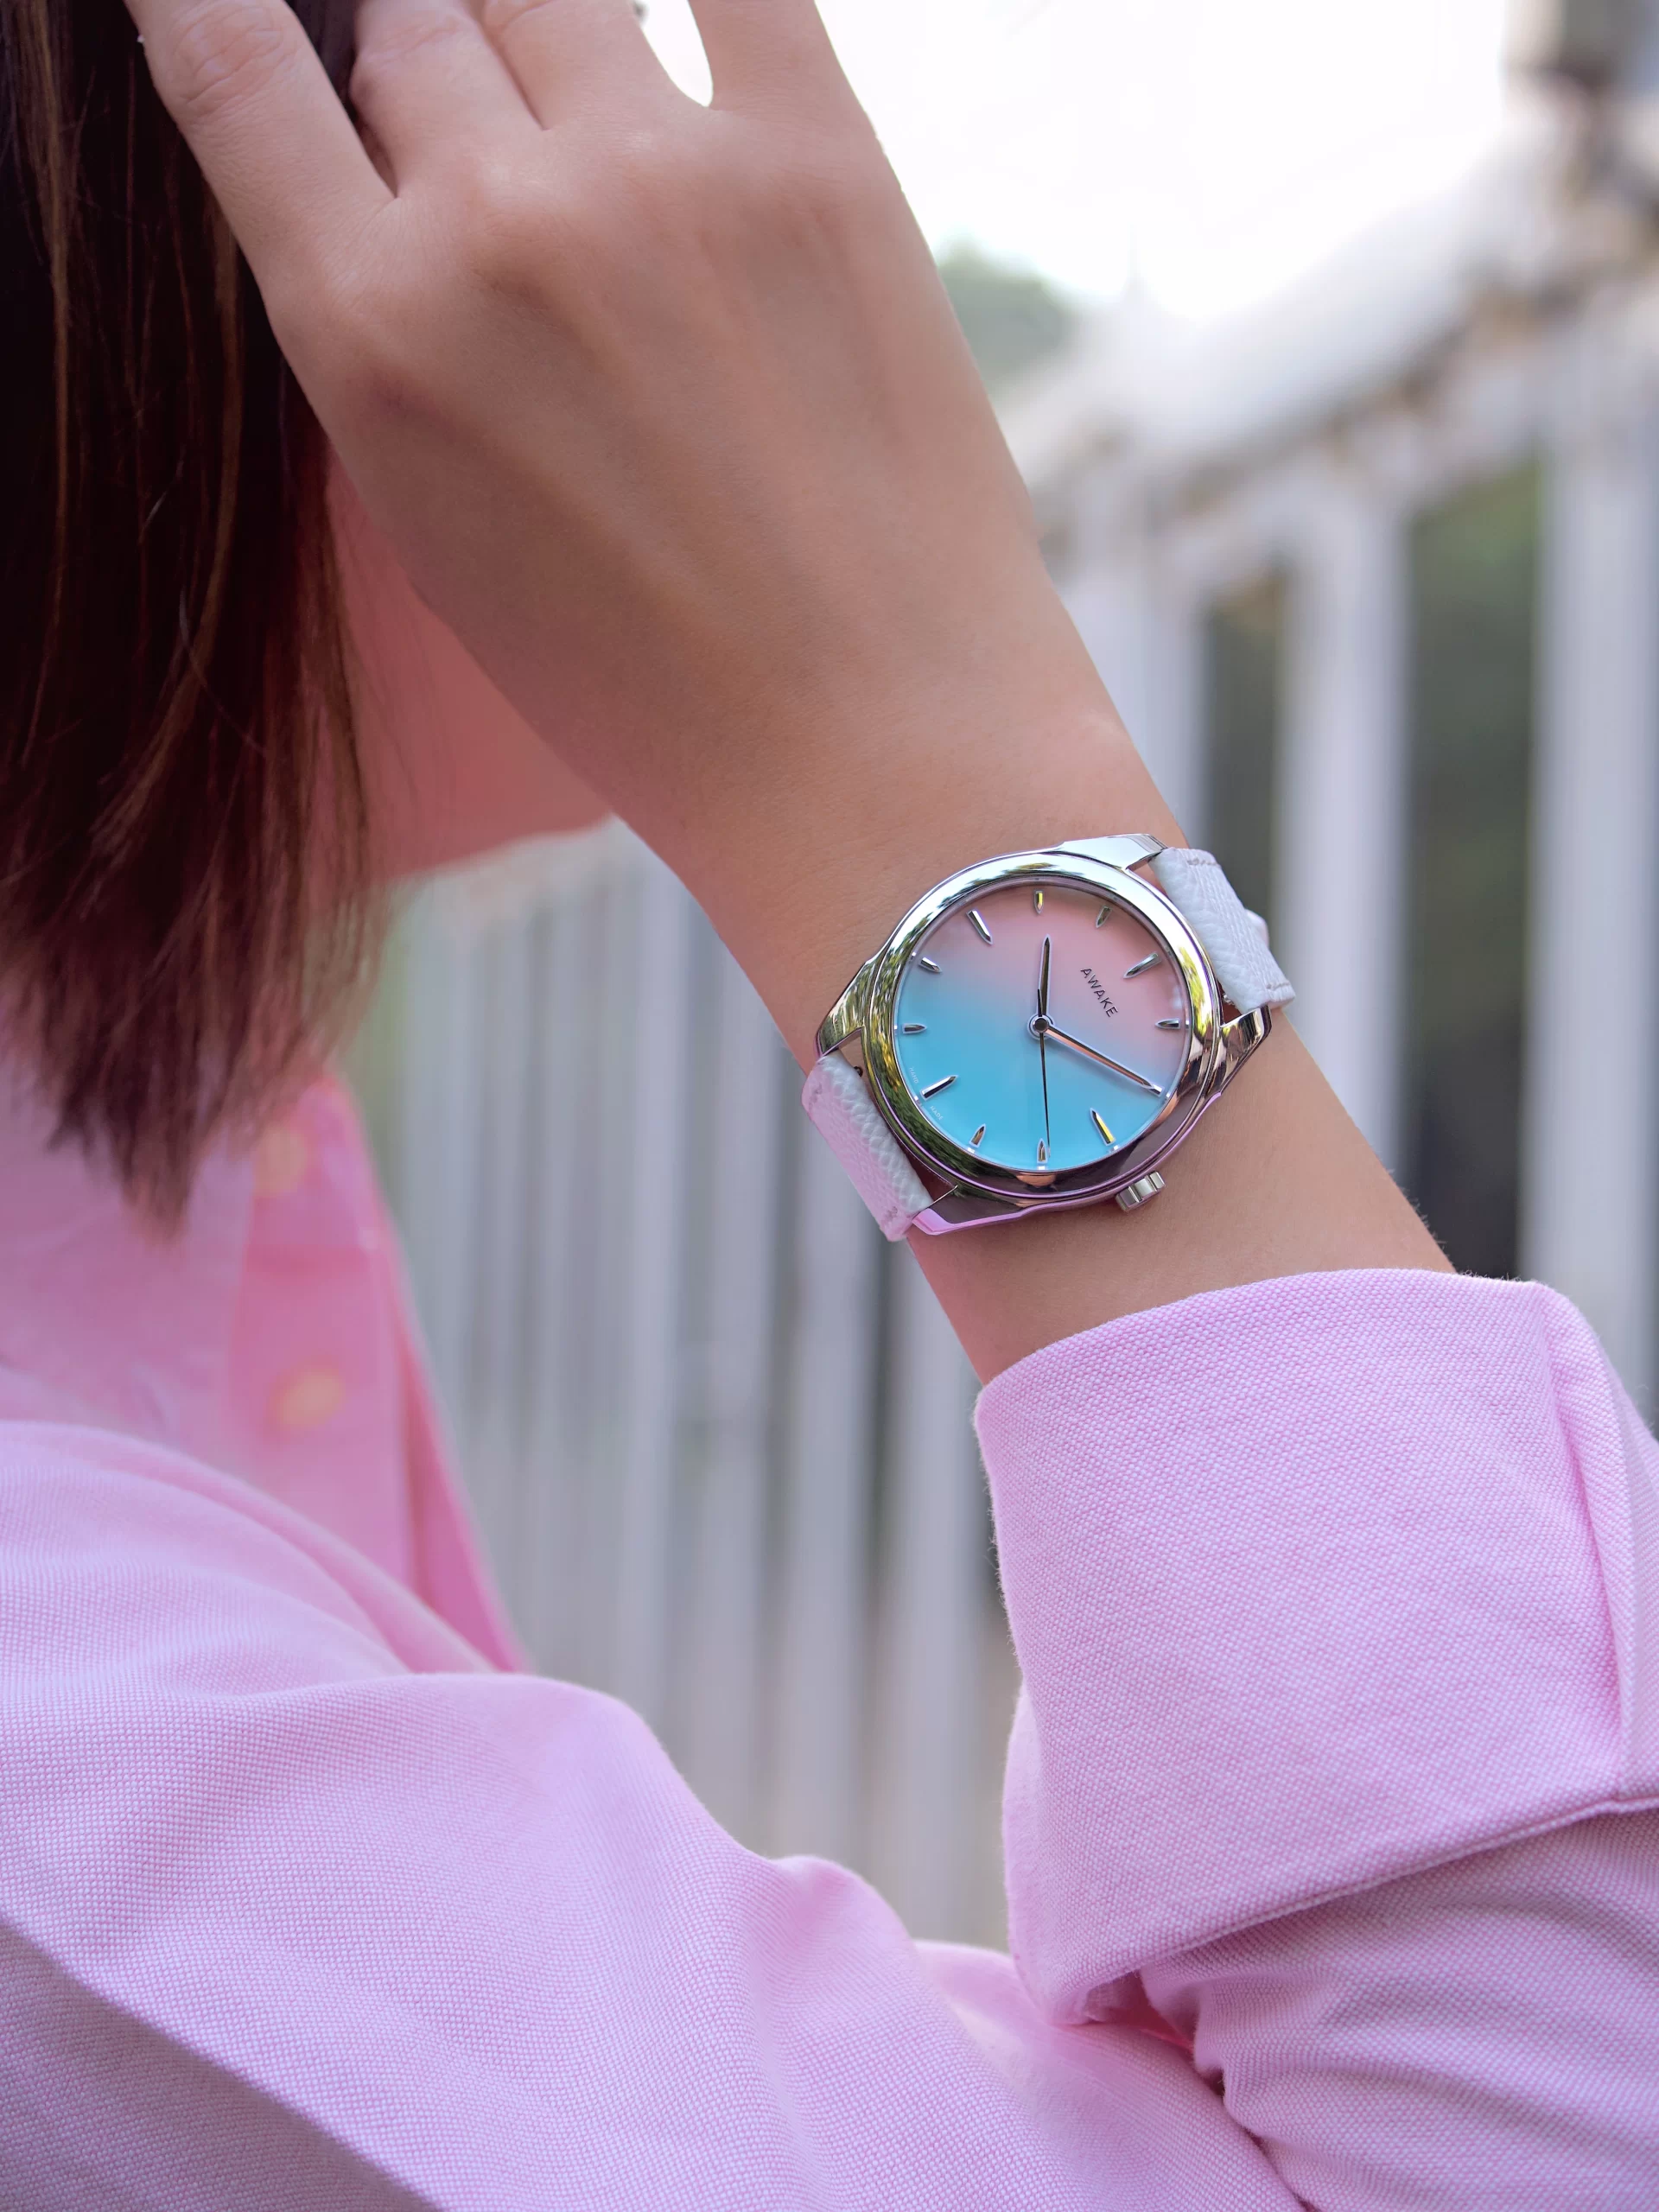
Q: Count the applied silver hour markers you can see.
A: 12